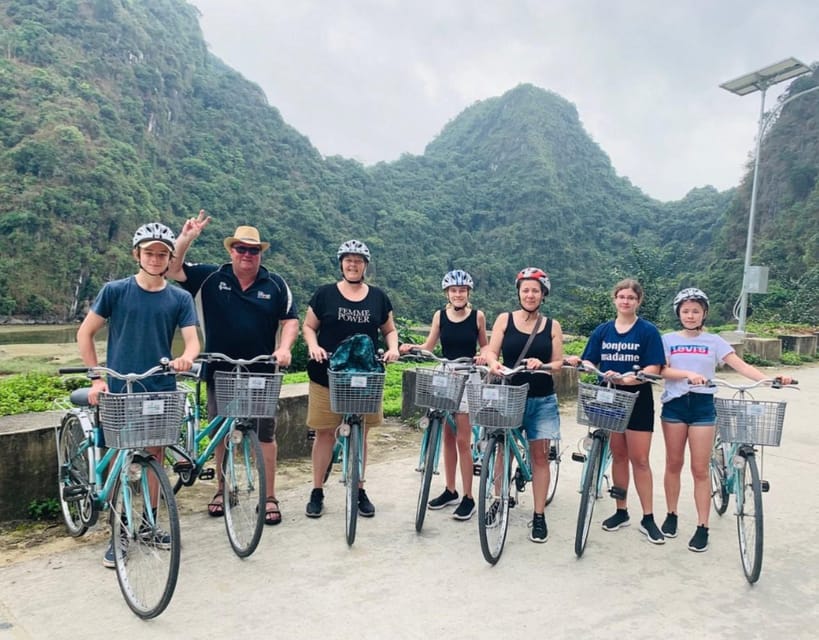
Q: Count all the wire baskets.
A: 7